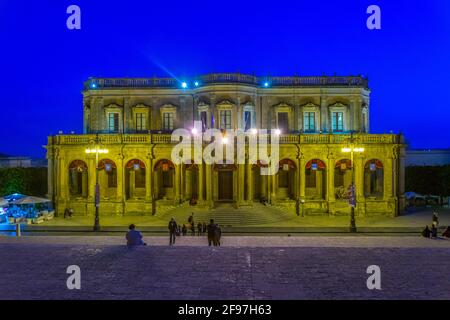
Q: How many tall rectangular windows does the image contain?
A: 9